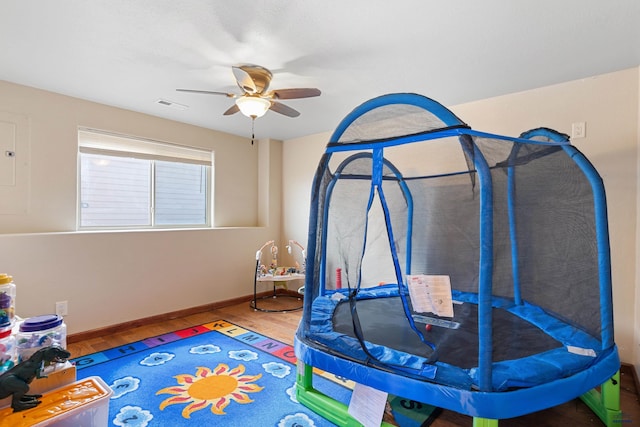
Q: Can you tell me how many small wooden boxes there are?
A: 1